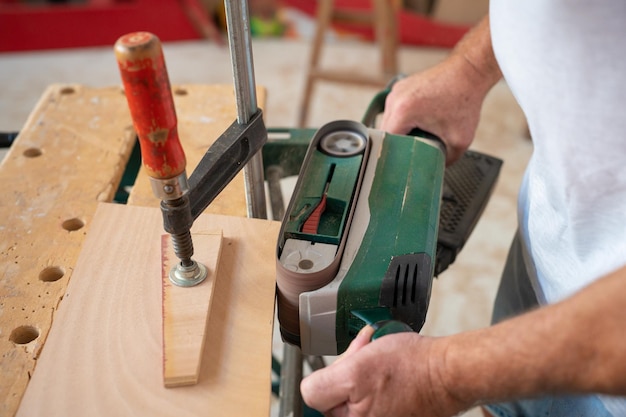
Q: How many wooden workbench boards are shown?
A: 2